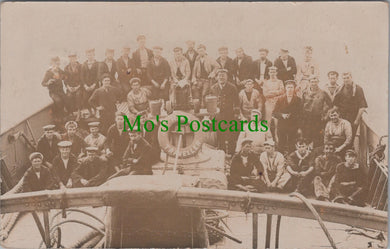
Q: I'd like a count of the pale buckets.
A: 2